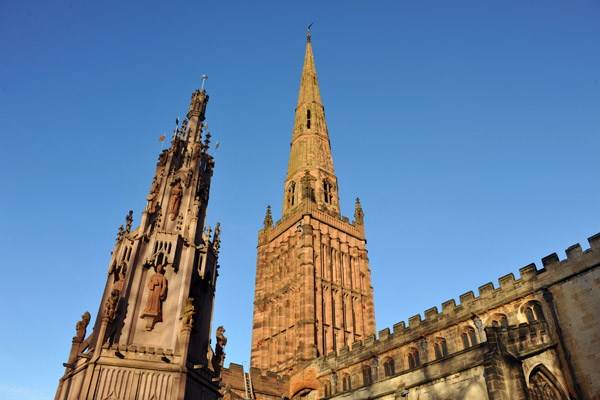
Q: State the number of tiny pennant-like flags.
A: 4